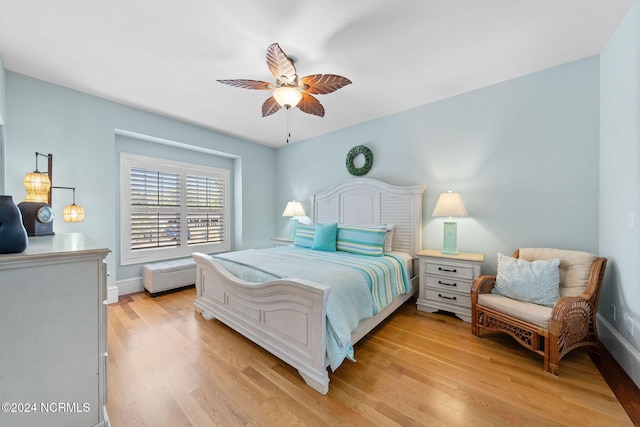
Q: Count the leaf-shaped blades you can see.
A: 5